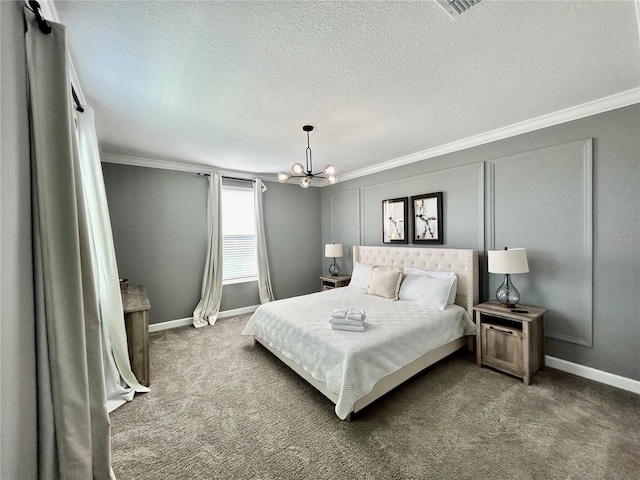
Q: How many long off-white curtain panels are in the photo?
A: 4